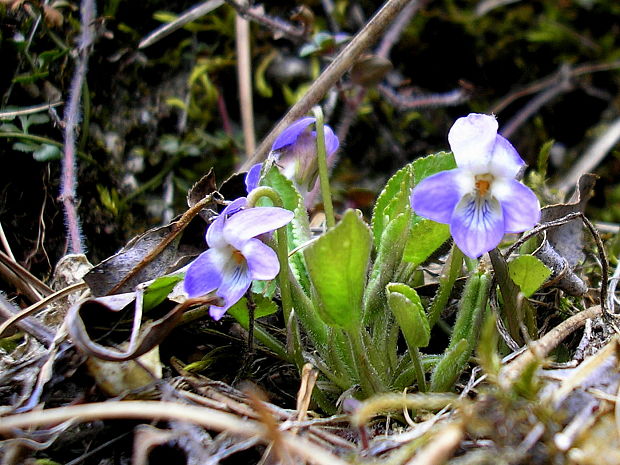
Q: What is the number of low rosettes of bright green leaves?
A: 1